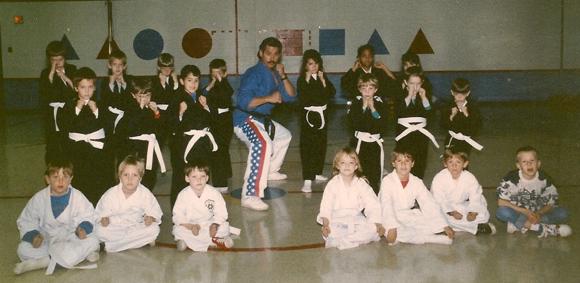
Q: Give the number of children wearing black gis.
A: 13